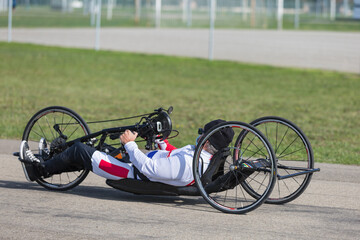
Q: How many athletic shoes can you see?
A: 2